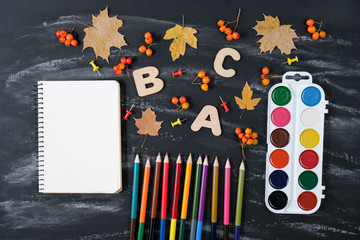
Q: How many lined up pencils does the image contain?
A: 11